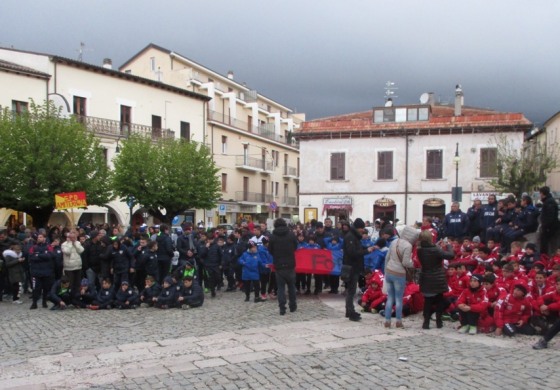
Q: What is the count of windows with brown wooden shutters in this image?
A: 4